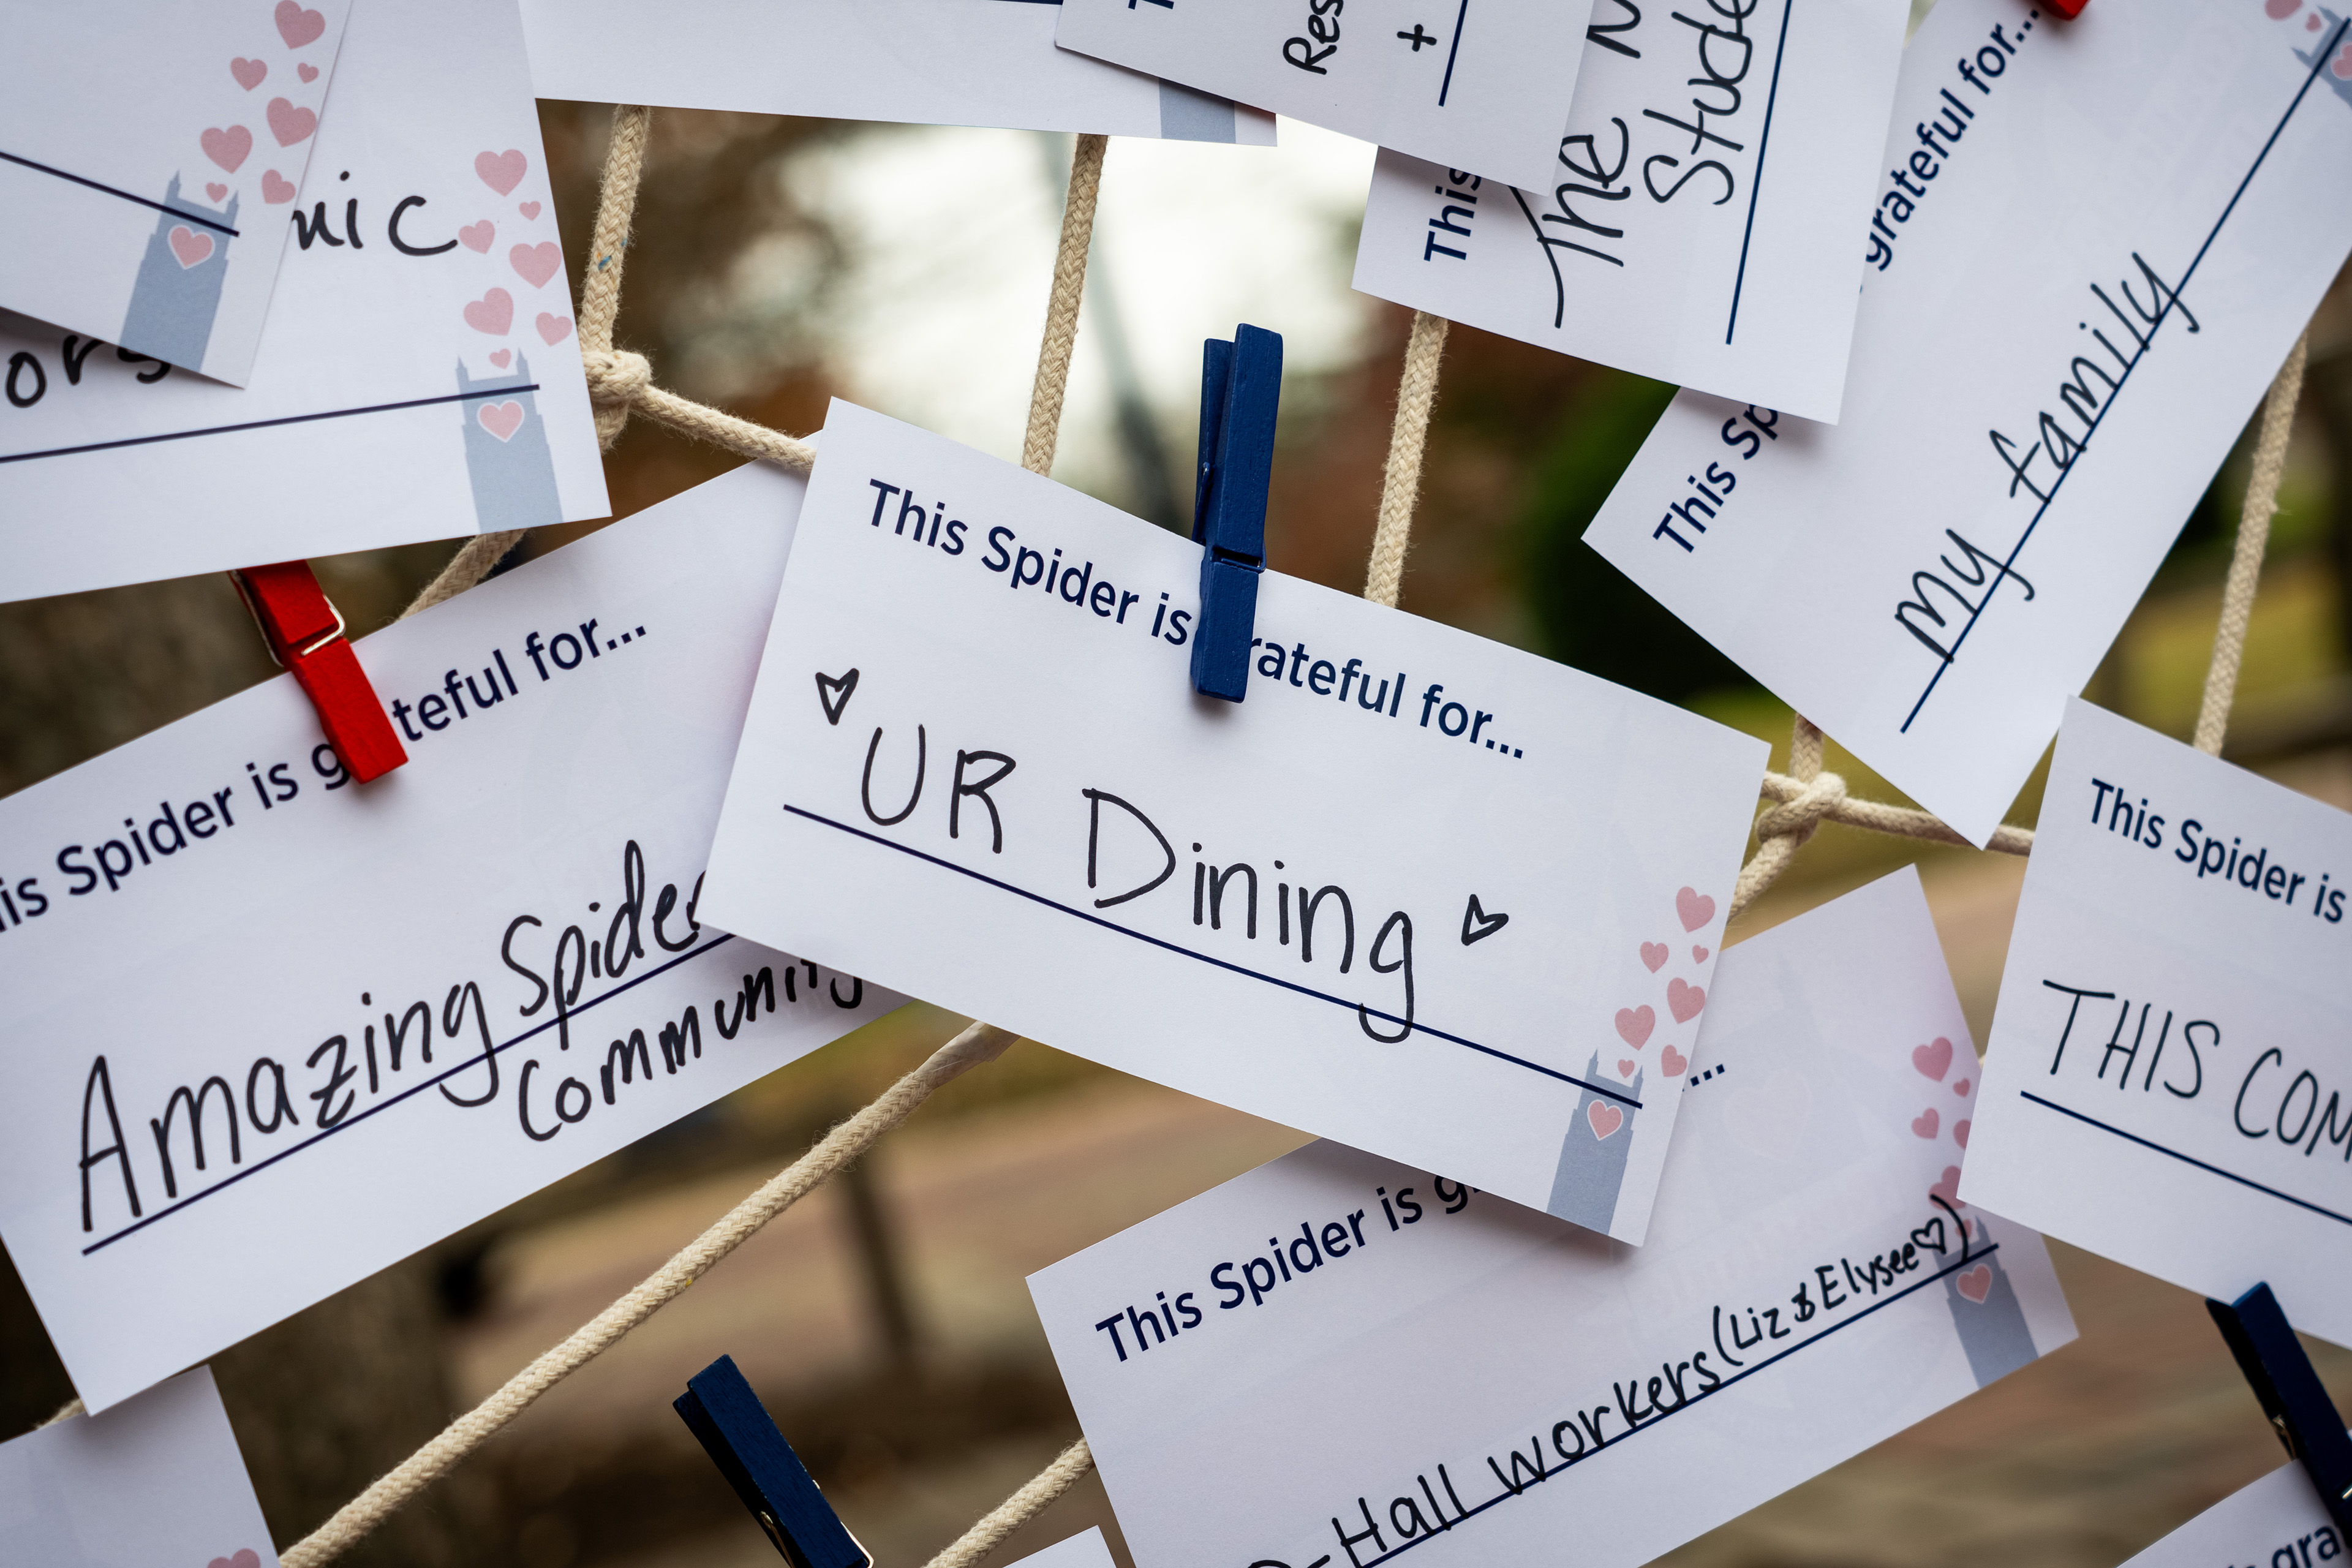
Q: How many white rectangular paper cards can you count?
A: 13